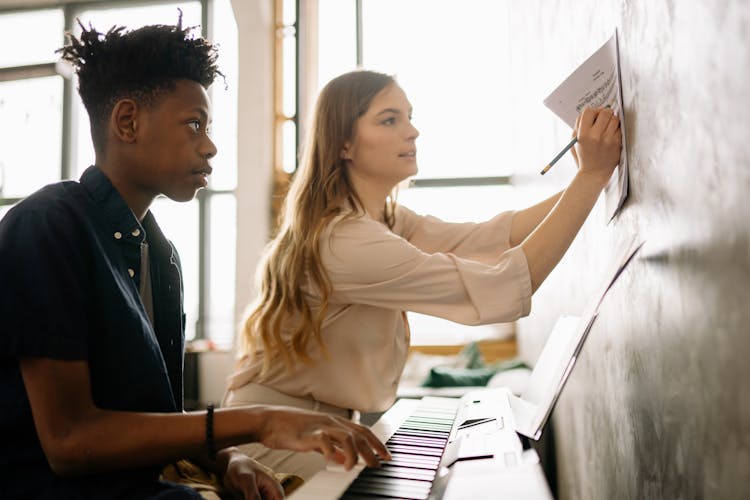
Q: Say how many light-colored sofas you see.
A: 1